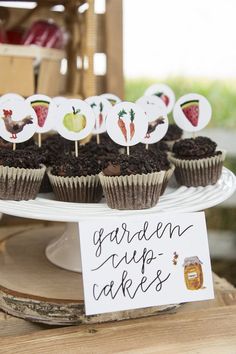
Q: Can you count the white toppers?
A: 12